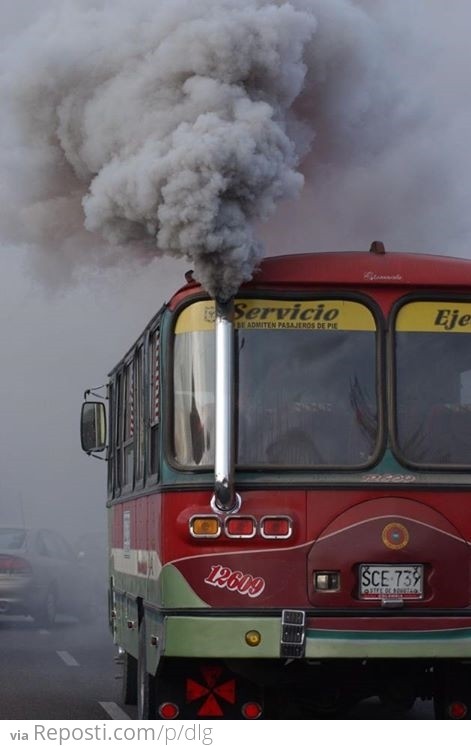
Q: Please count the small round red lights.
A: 3